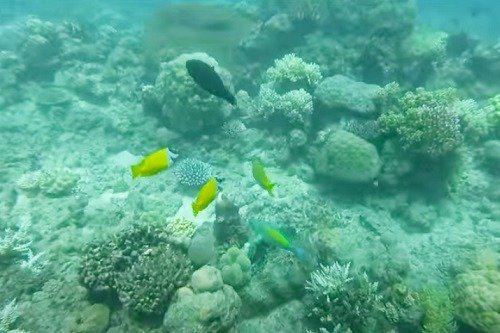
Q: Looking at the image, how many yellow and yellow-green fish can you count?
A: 4